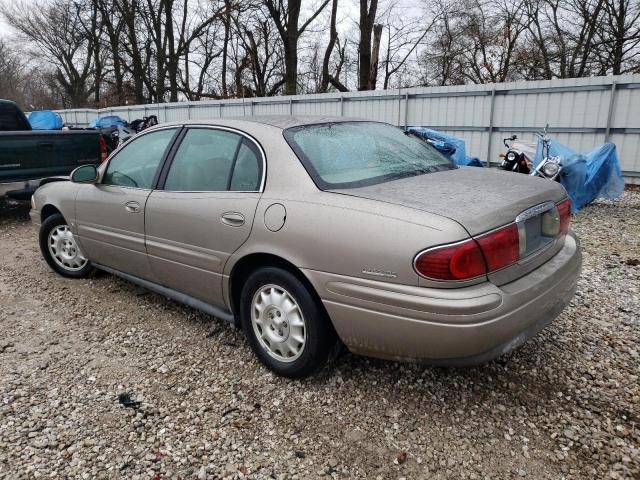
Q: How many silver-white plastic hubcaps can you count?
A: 2